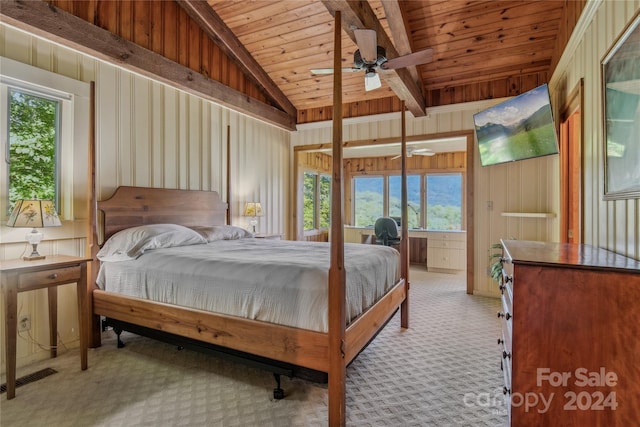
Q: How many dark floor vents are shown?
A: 1